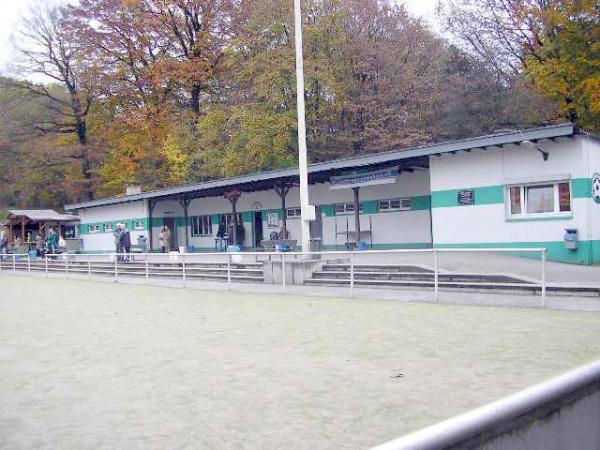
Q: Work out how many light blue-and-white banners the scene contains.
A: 1